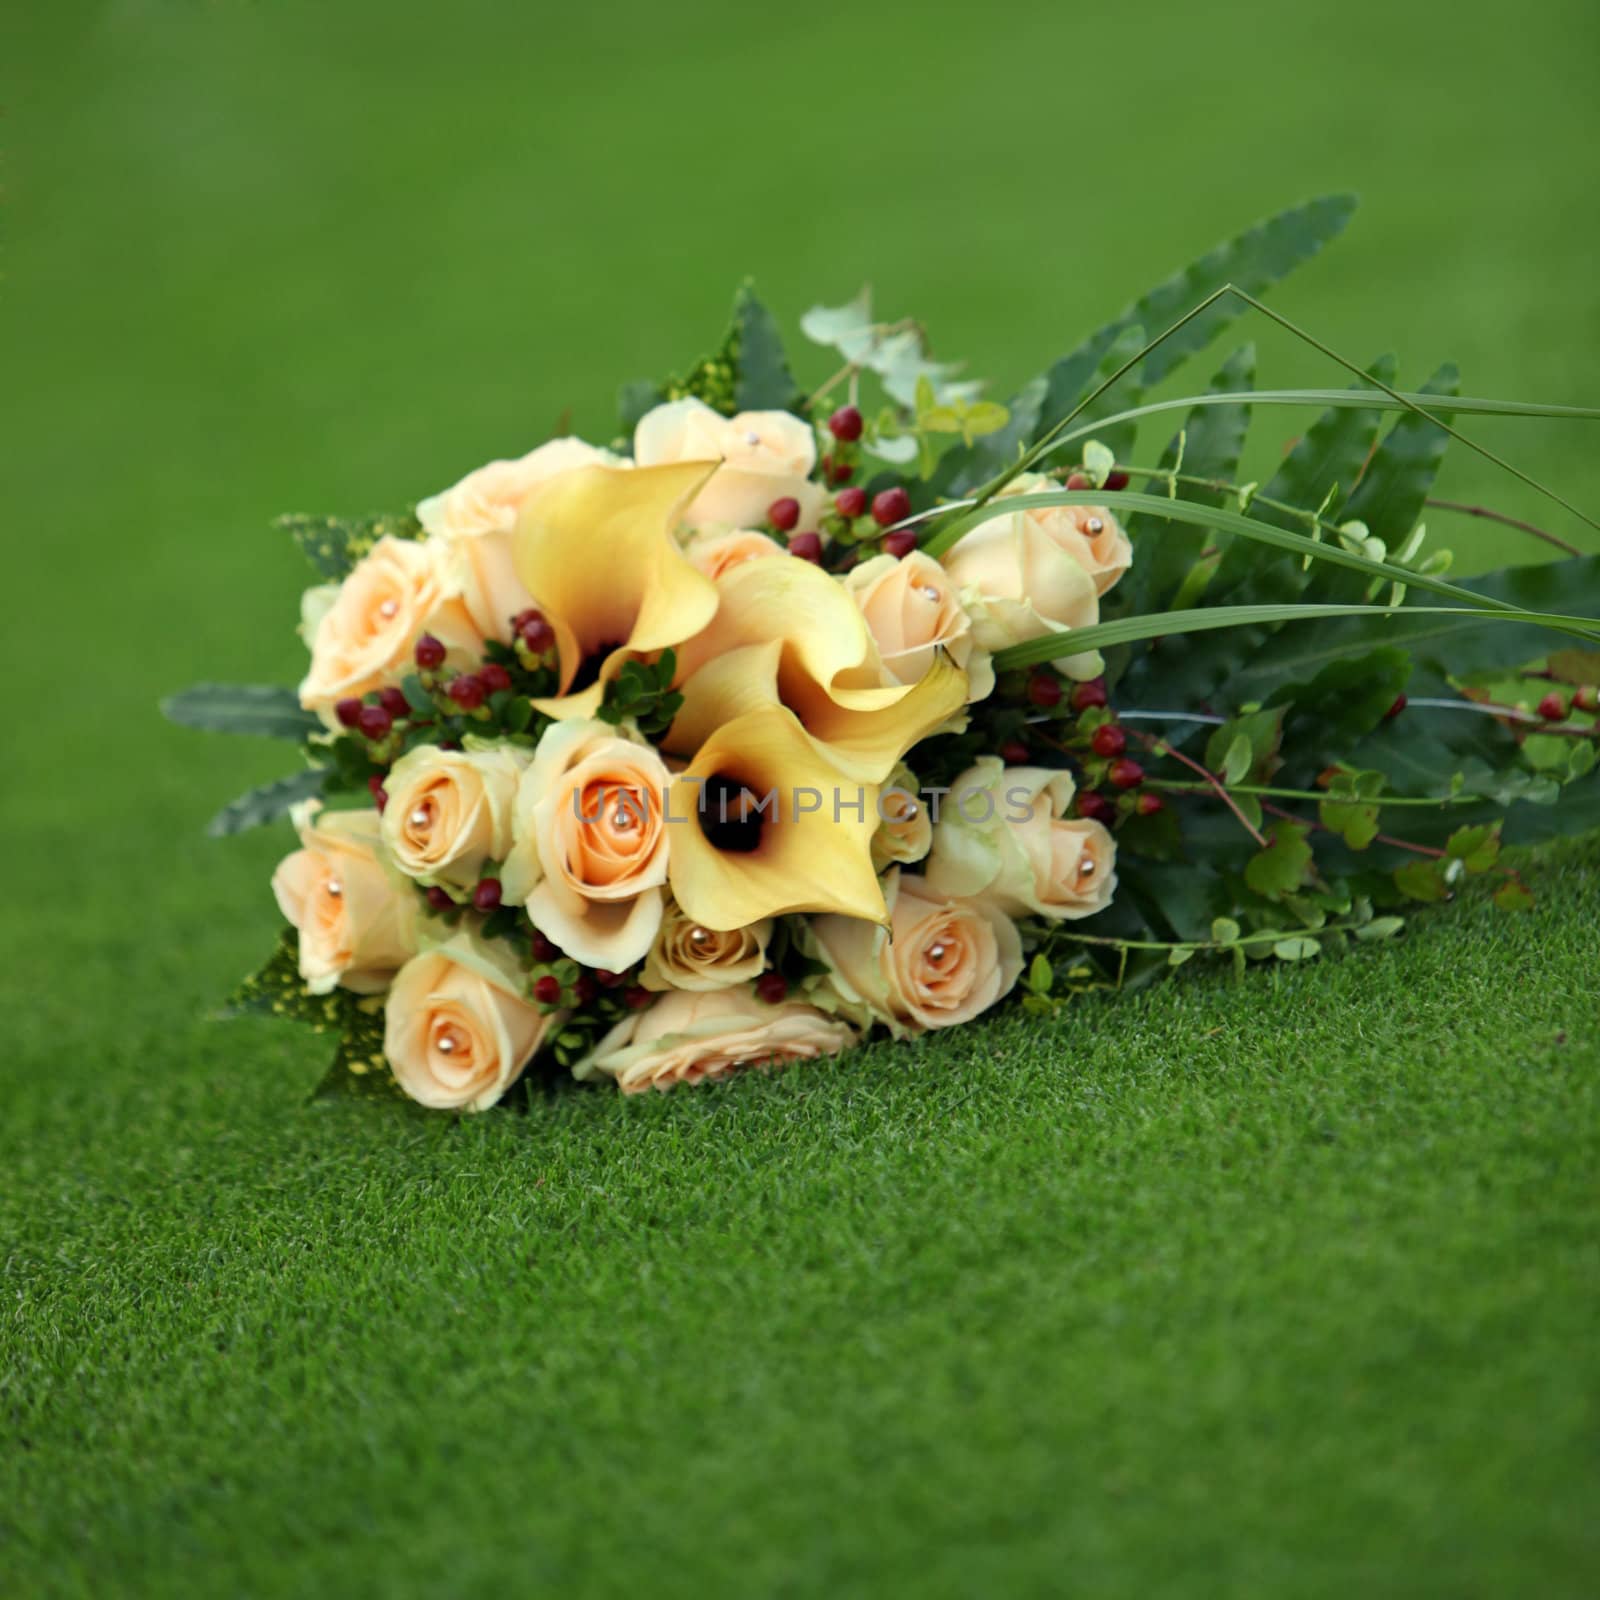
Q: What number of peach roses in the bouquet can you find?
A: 15